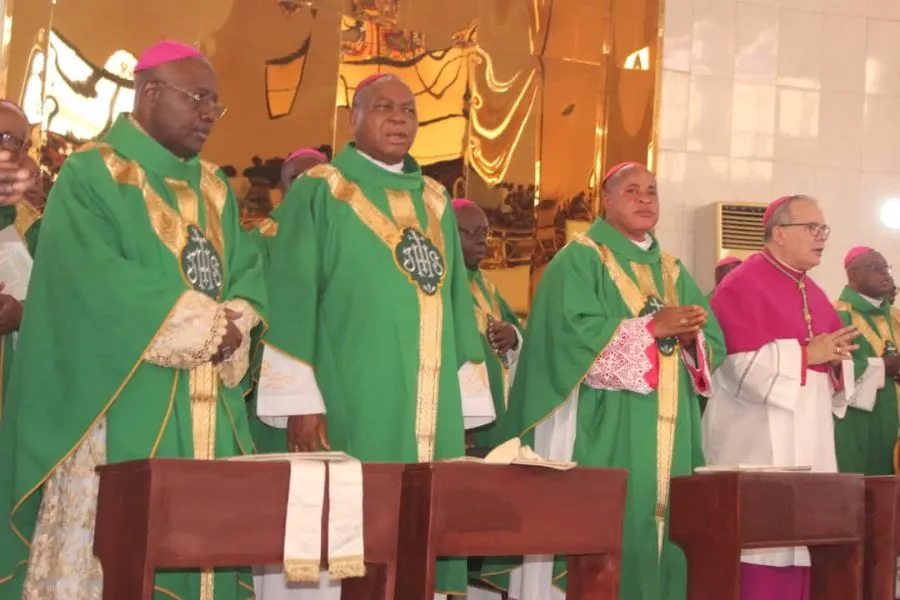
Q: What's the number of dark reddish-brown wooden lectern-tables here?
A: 4